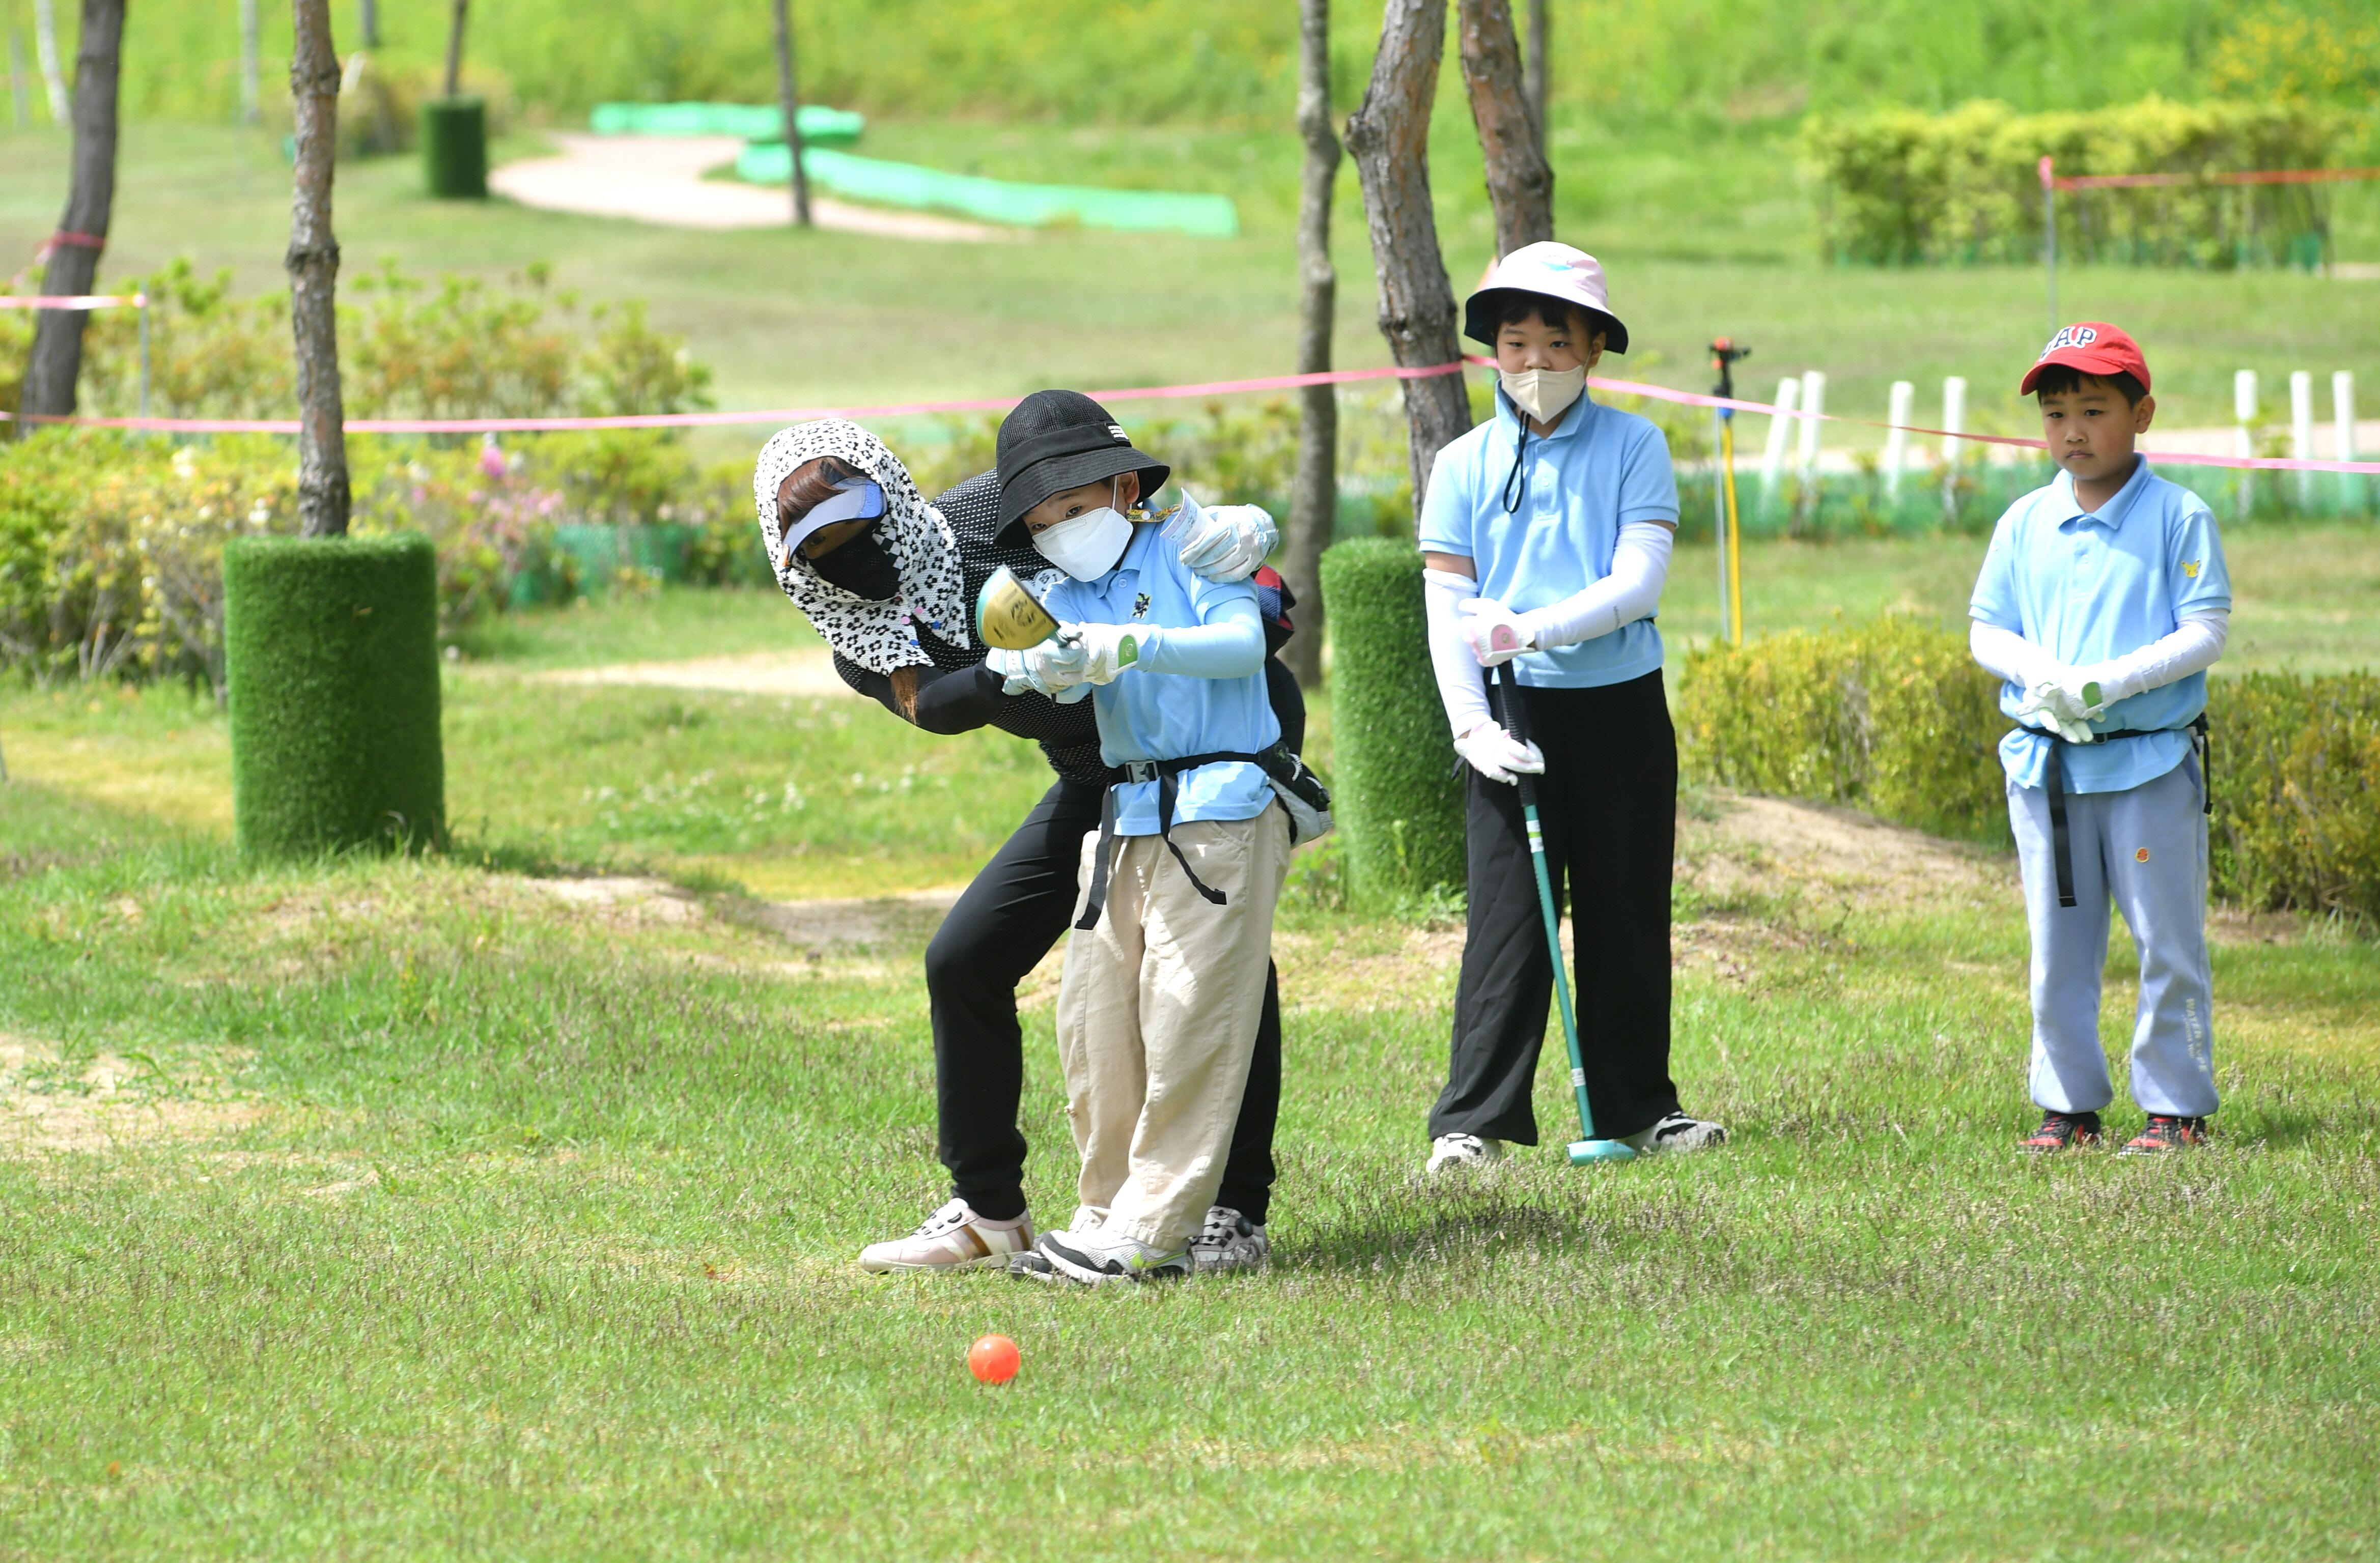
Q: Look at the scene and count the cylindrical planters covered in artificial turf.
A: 3